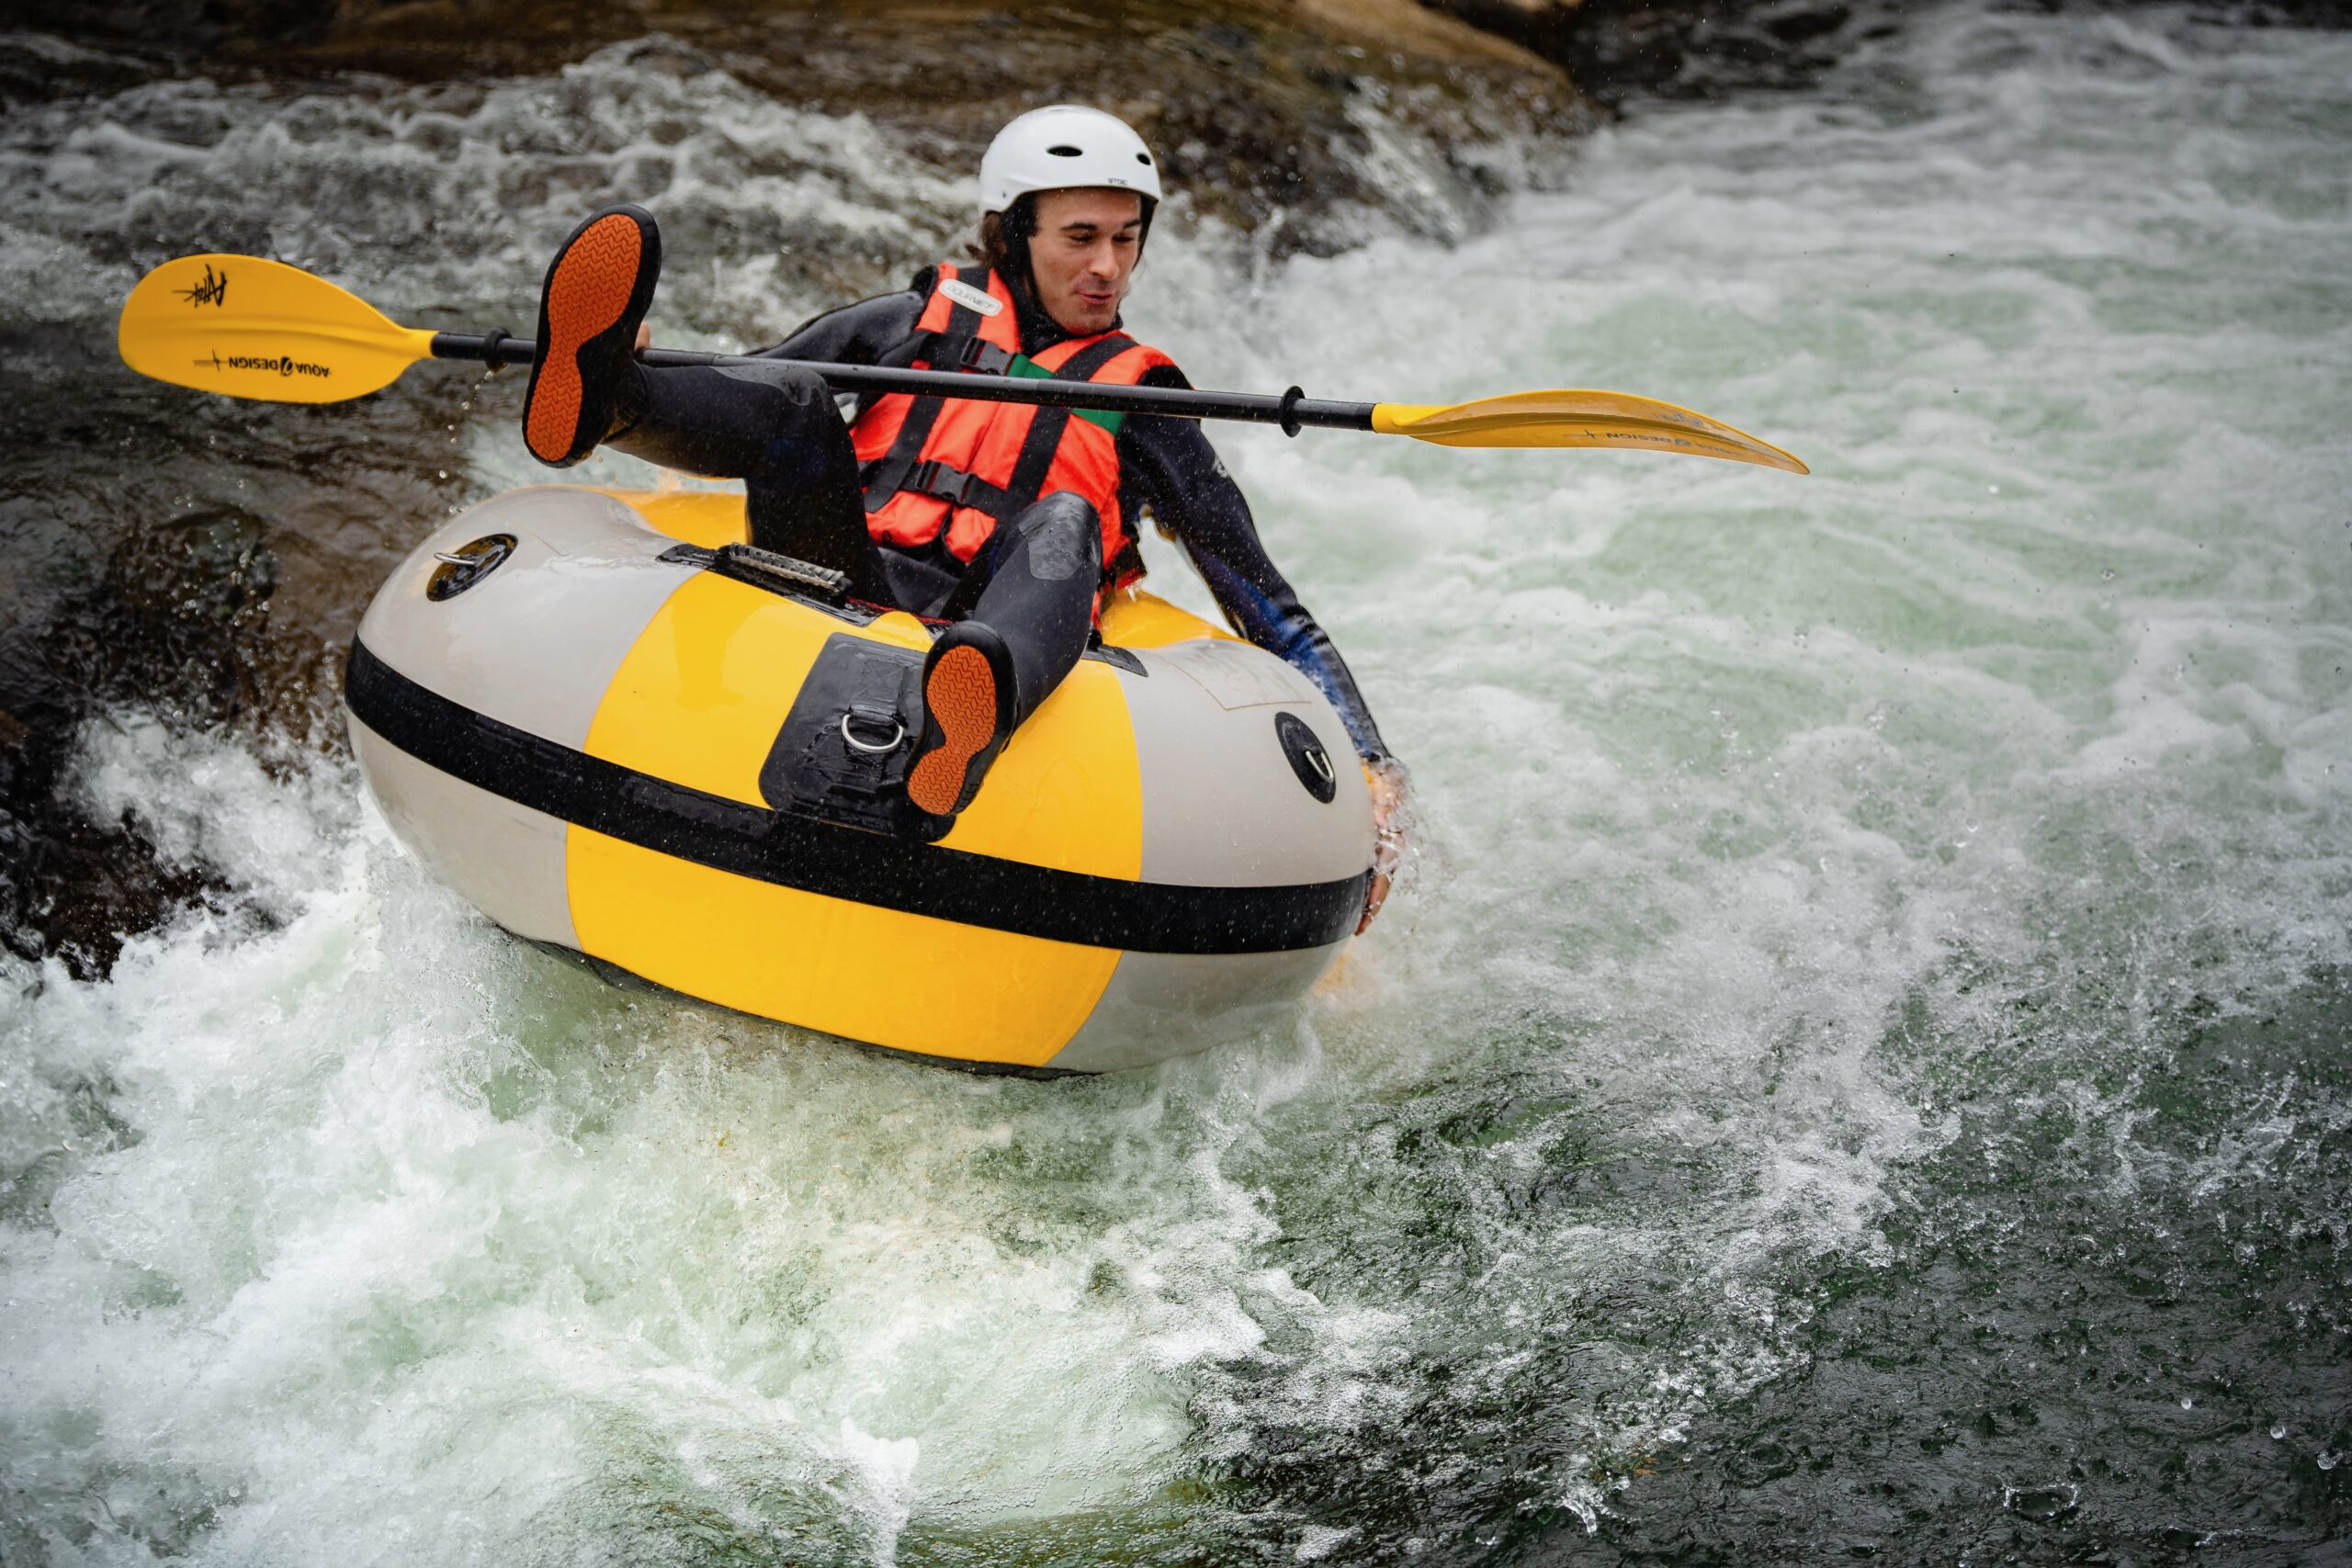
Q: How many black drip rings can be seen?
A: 2